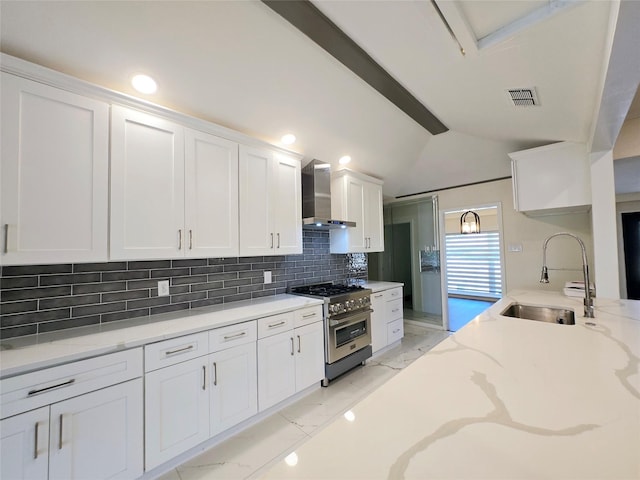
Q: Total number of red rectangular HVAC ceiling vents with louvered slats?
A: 0